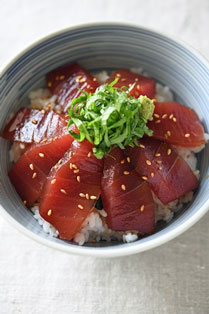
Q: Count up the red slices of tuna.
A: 8